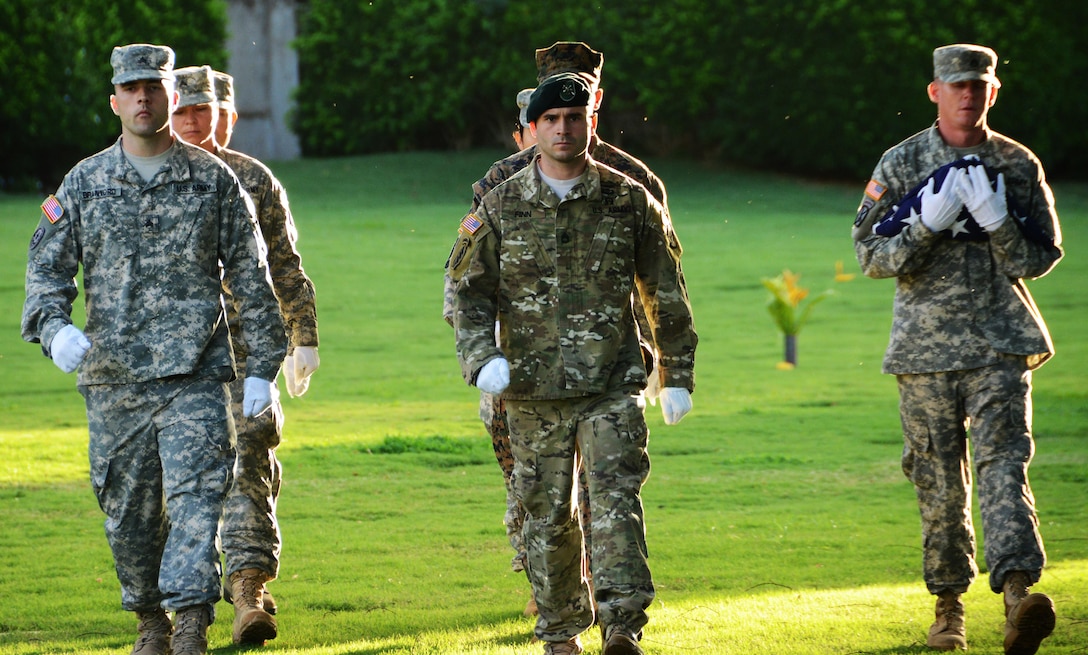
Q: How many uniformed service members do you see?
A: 7